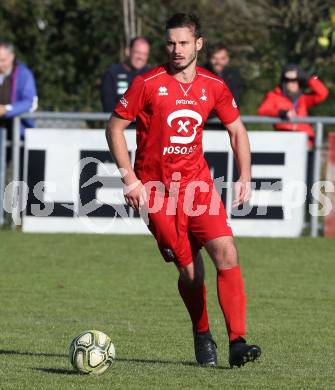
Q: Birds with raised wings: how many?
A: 0